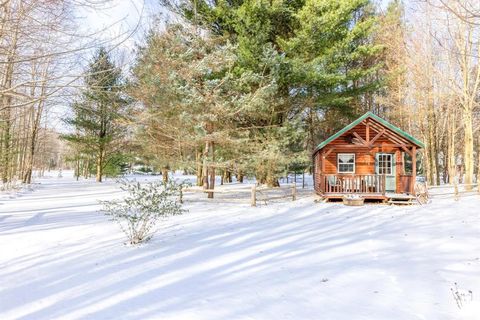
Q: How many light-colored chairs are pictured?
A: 2